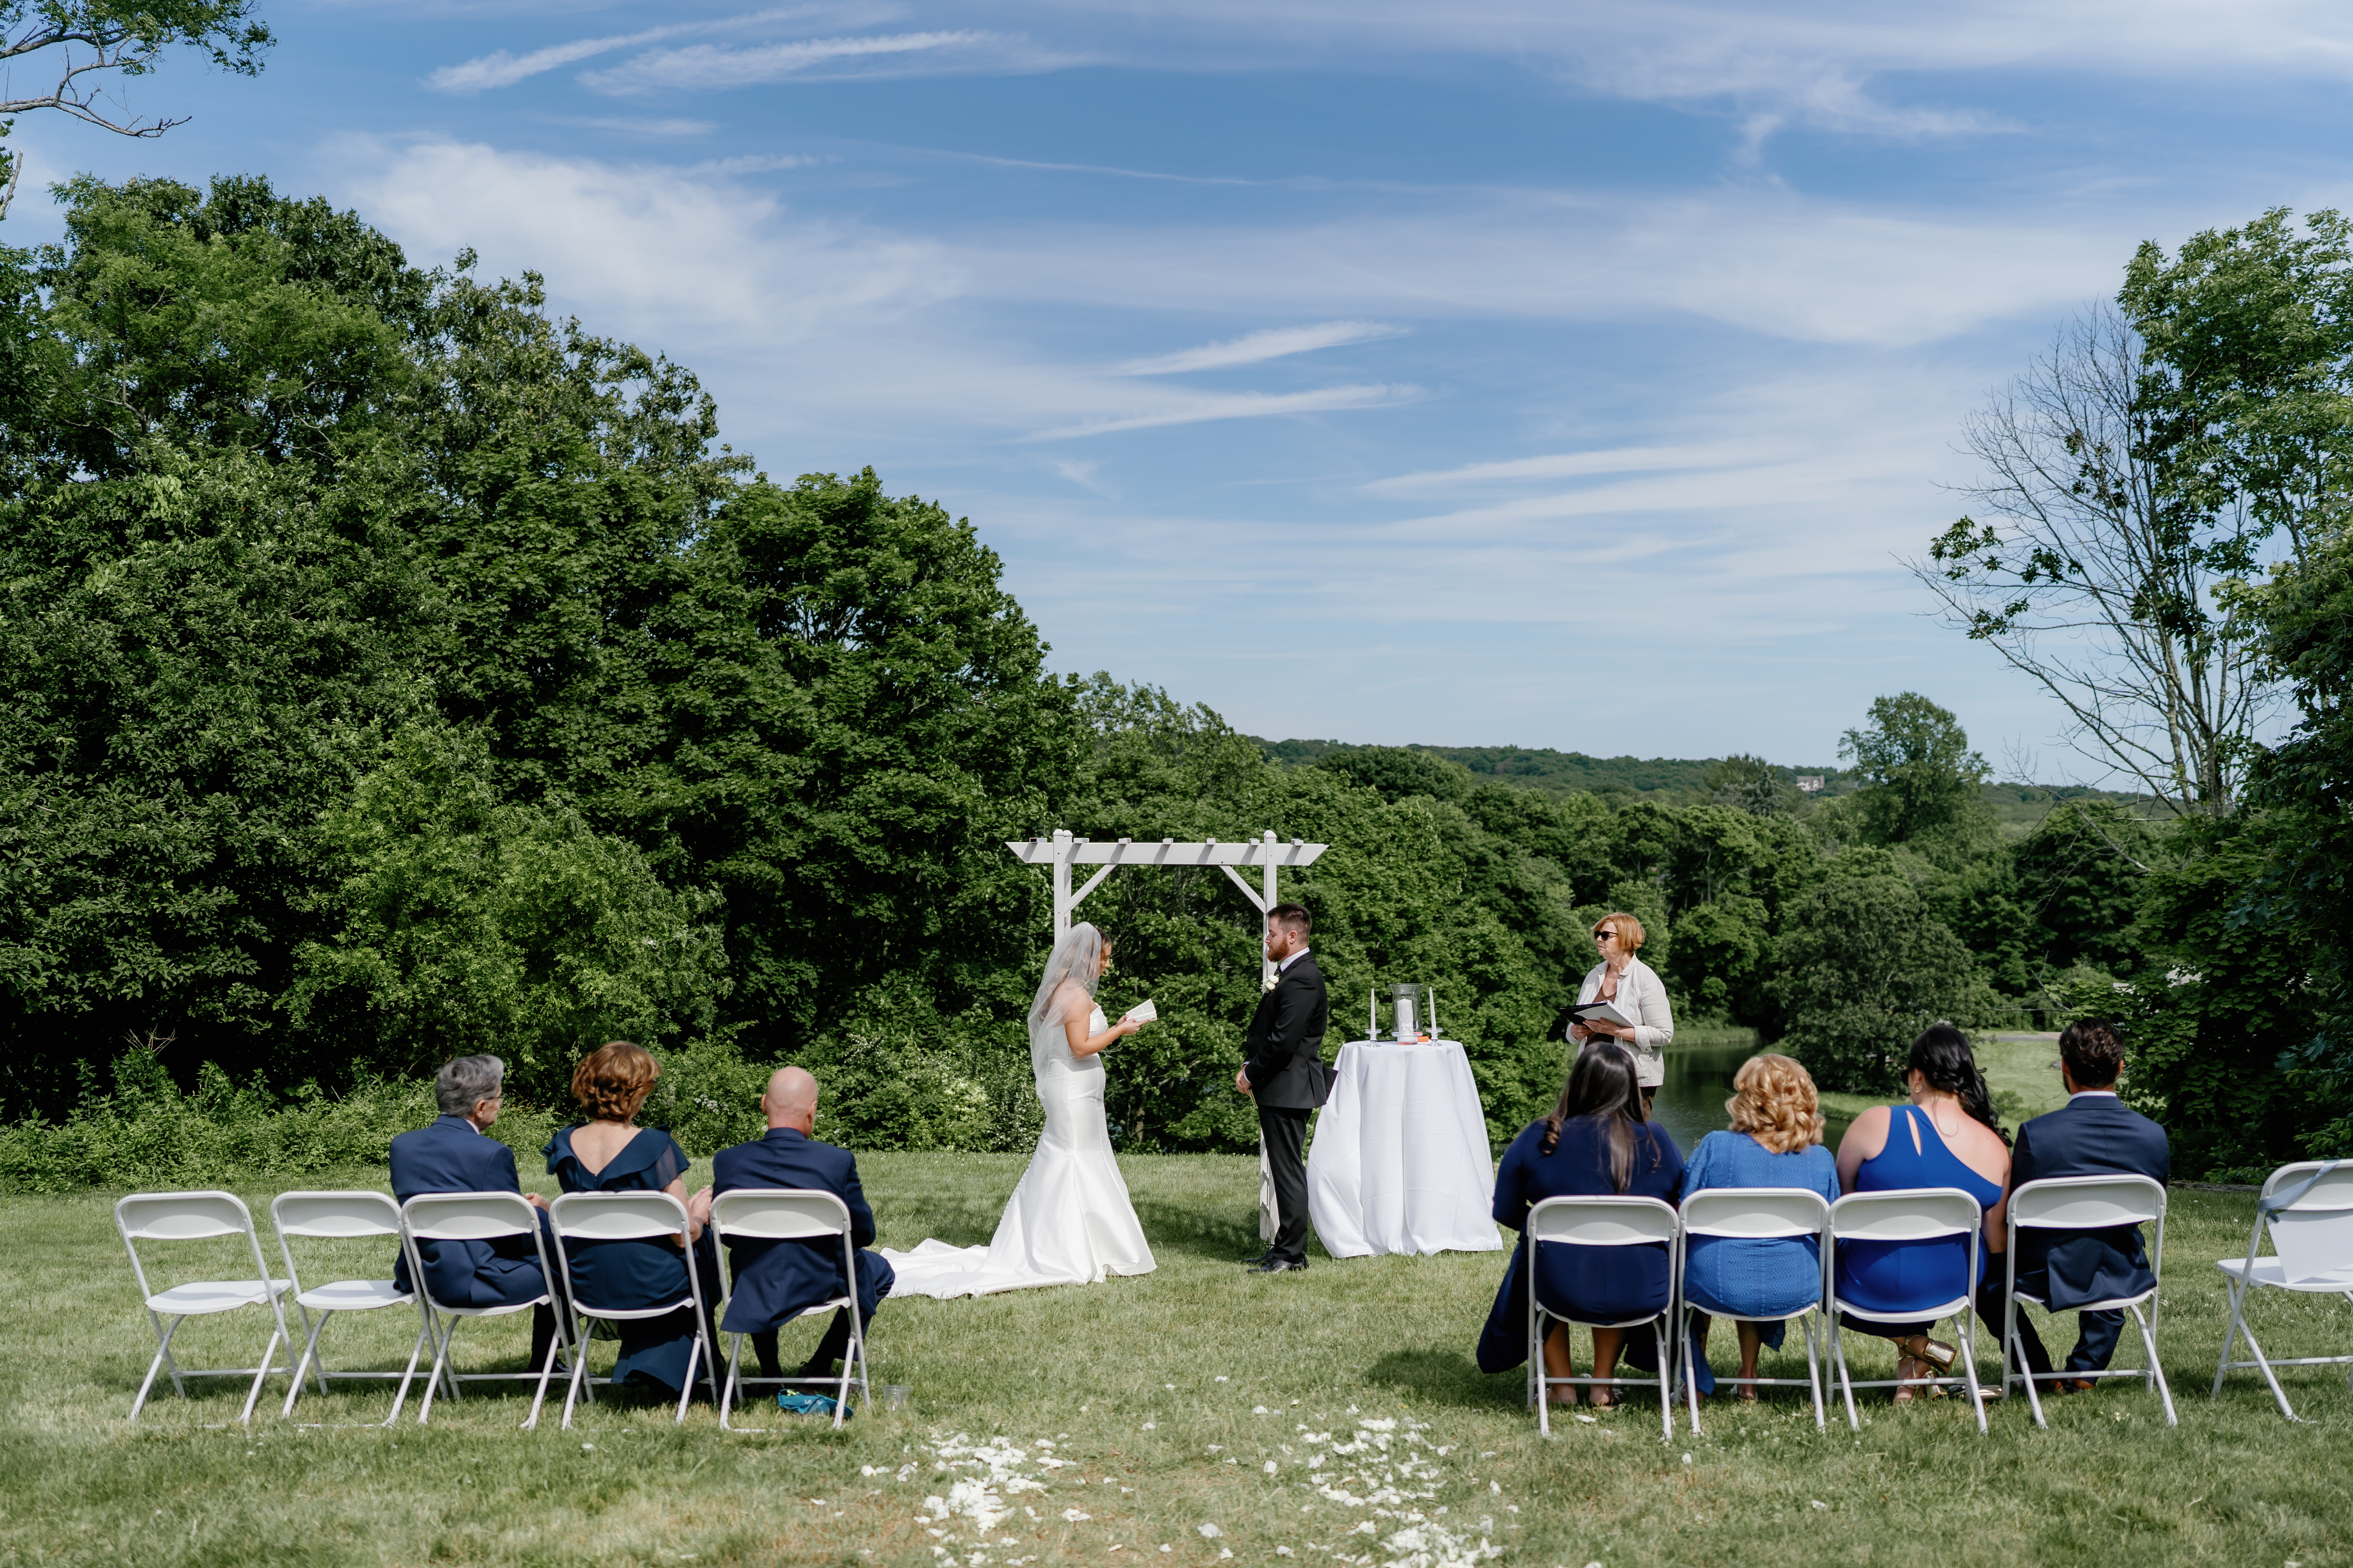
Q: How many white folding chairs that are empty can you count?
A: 3